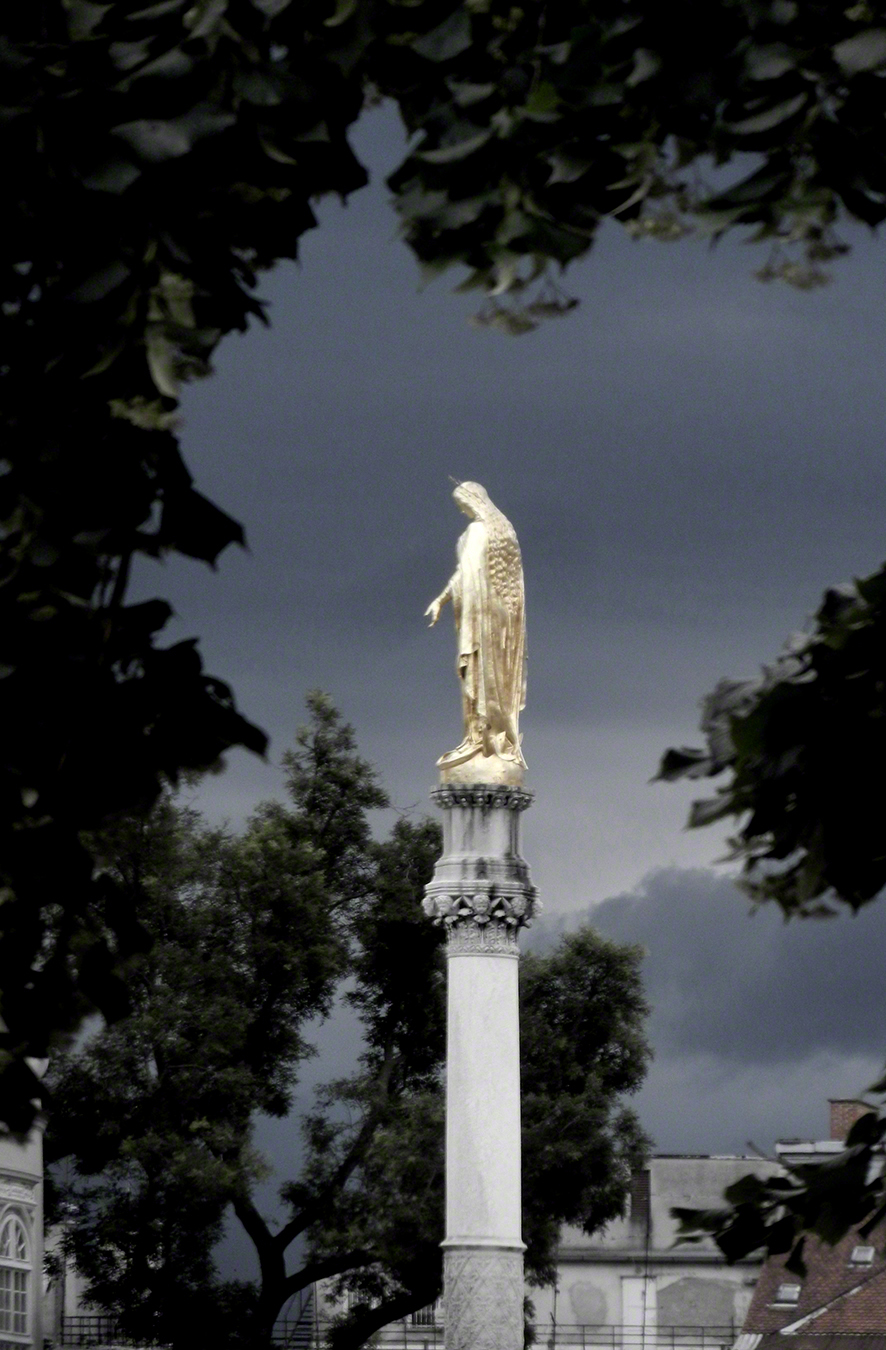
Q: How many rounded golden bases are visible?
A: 1